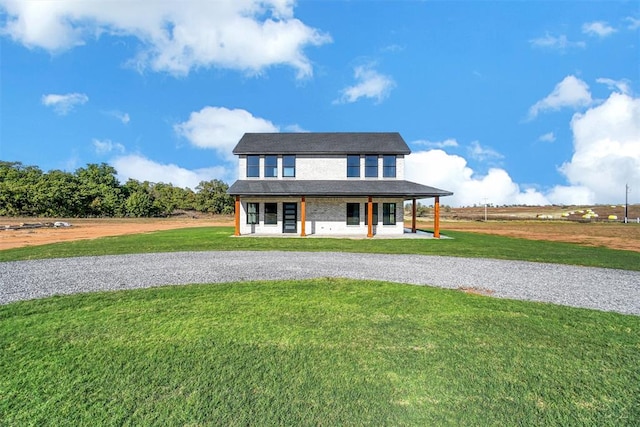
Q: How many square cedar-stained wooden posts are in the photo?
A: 5